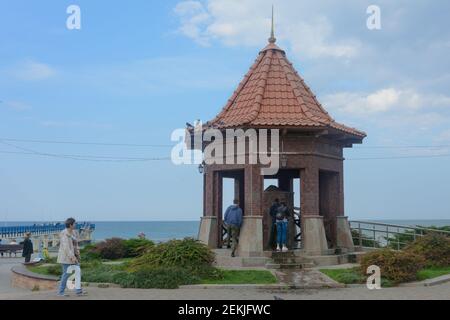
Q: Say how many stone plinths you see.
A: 4